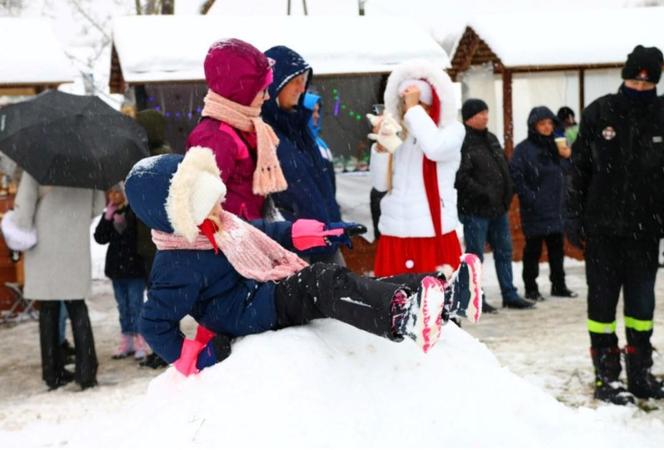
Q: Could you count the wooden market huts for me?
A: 3